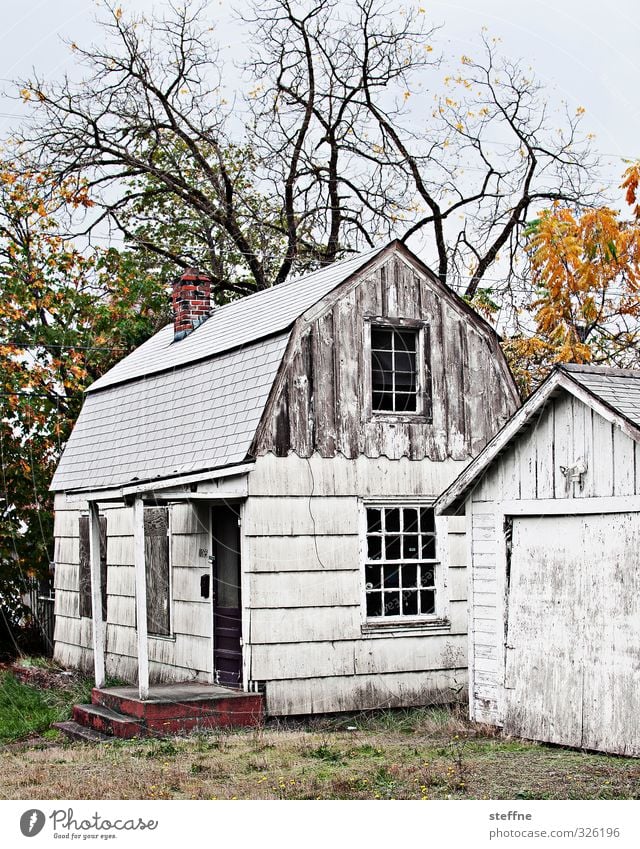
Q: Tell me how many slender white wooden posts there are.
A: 2